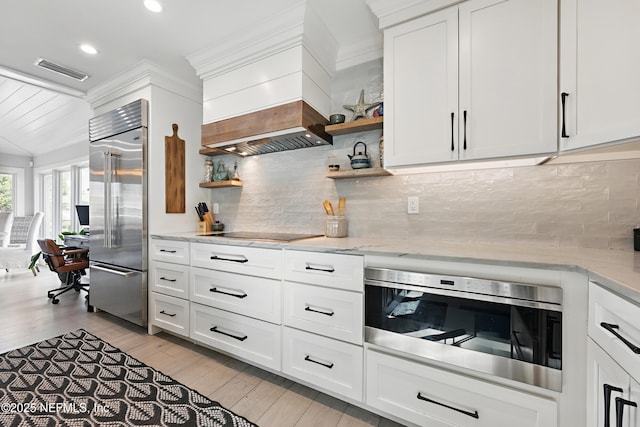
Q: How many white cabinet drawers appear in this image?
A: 11